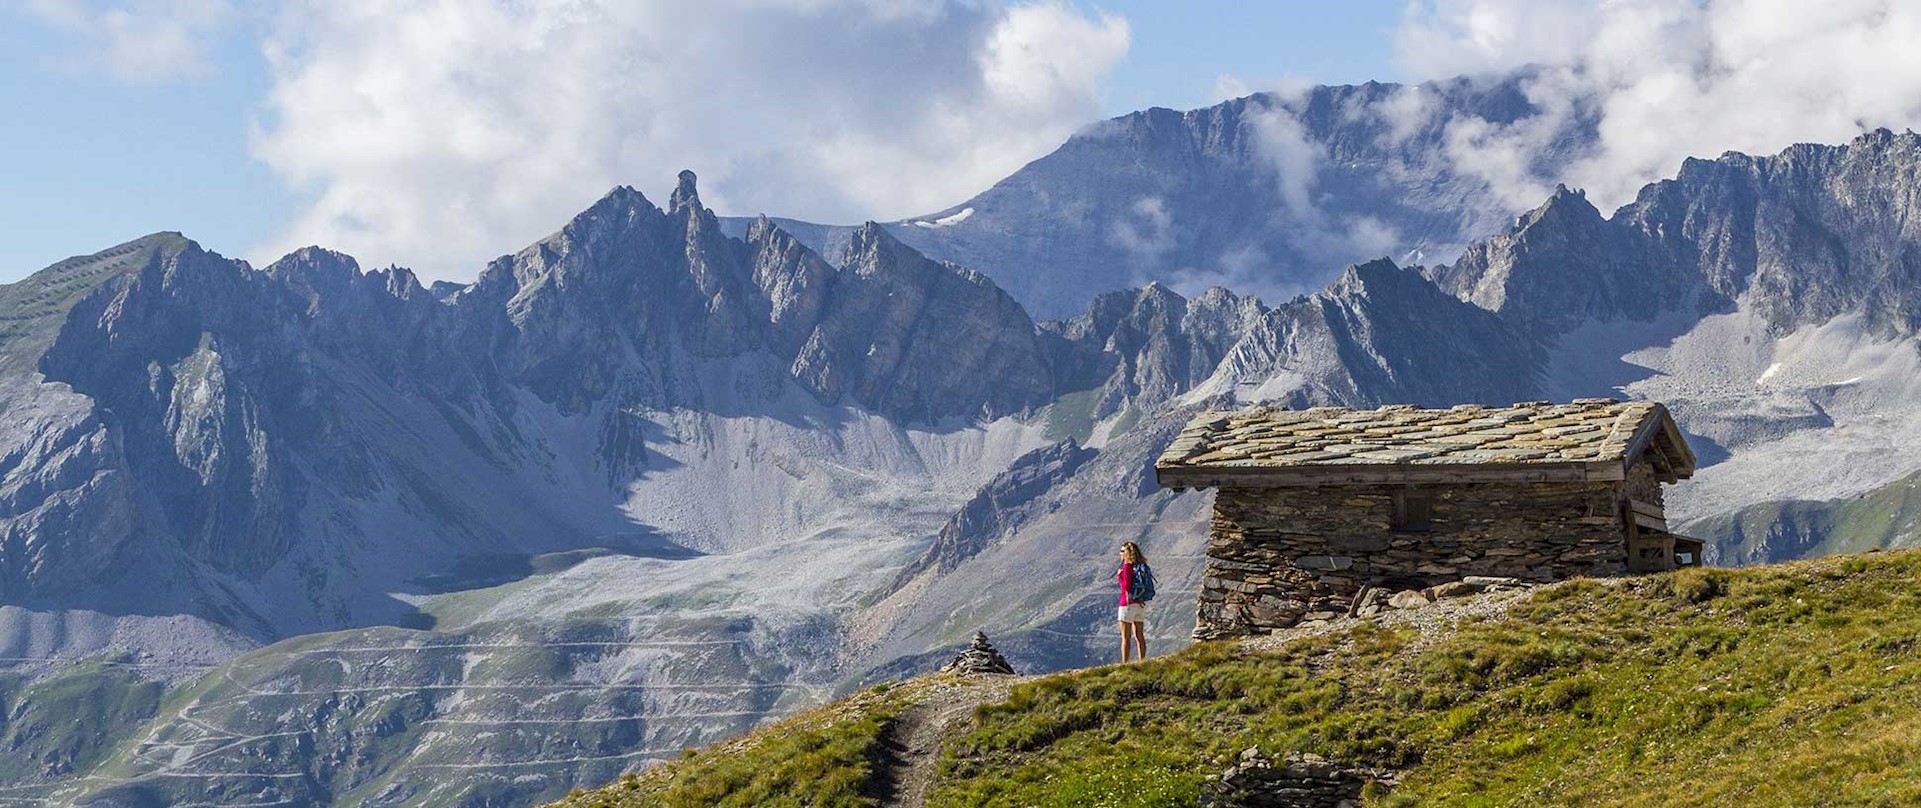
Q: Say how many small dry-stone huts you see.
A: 1